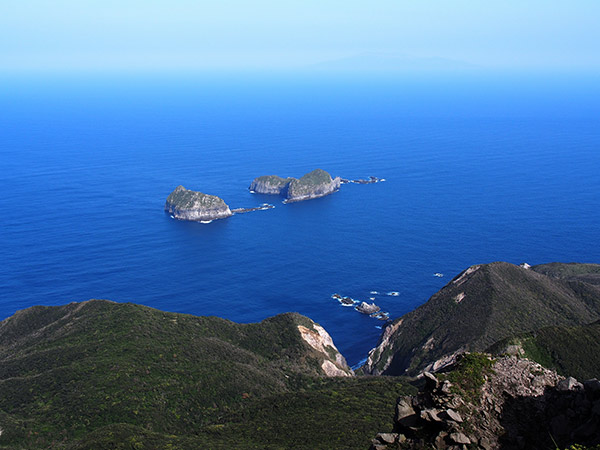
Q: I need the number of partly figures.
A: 0